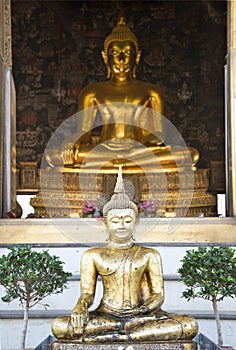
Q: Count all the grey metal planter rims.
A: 2